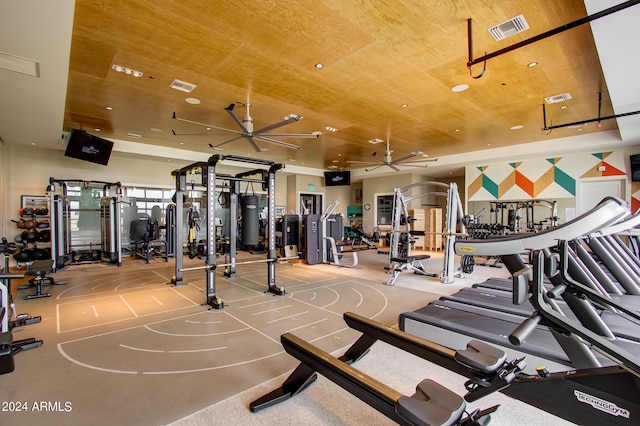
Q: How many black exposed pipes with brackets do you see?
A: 2